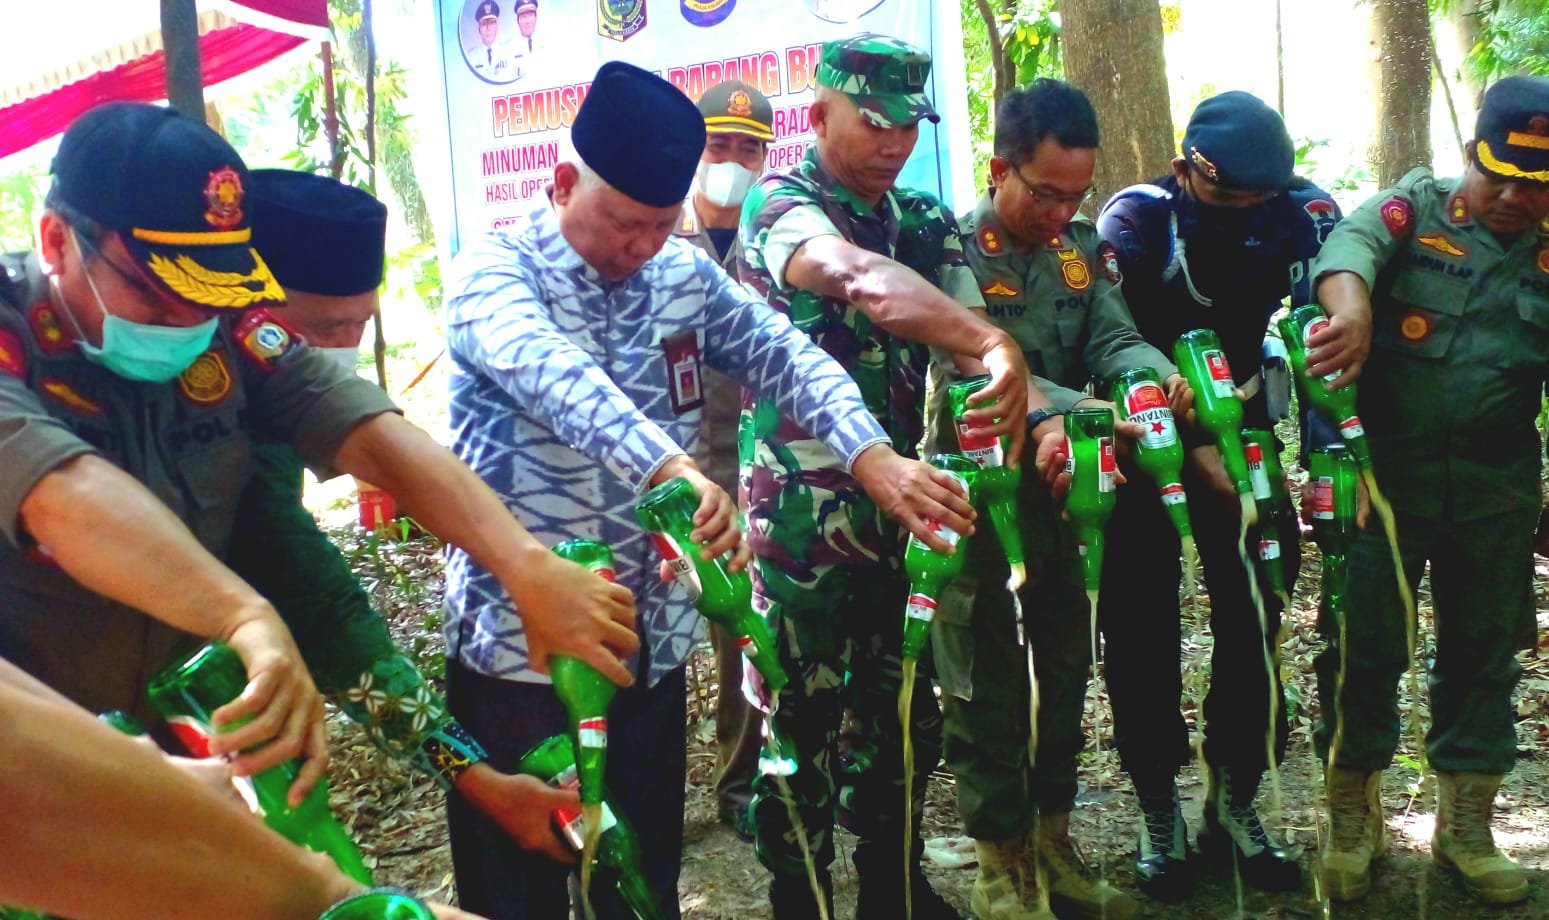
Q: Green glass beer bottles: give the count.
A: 14